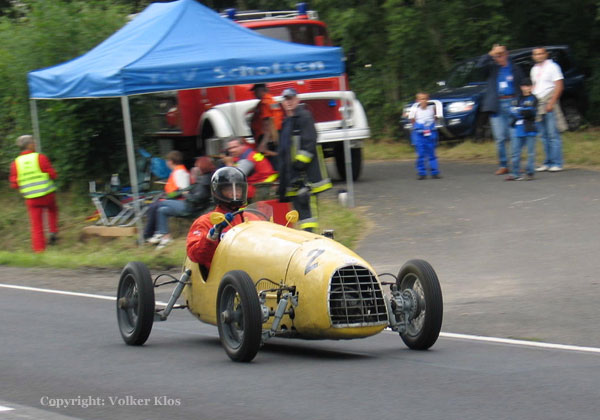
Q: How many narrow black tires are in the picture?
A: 3